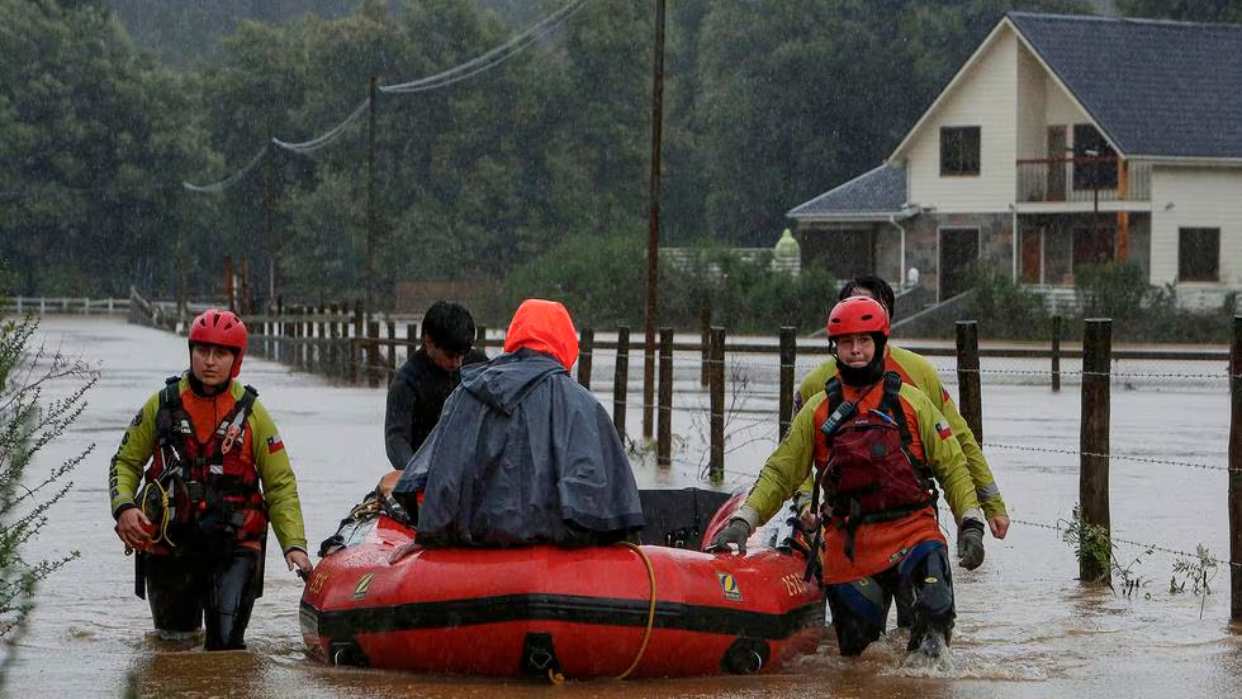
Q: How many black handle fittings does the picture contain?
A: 3